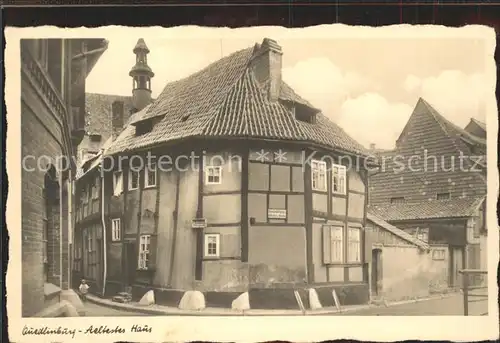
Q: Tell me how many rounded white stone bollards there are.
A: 4